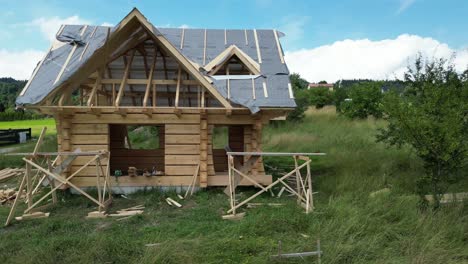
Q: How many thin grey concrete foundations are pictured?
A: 1